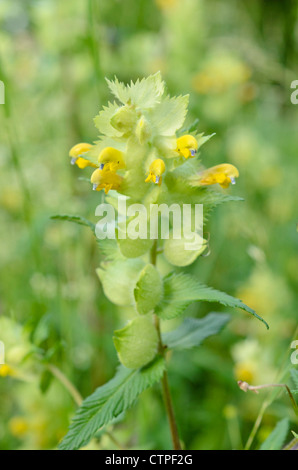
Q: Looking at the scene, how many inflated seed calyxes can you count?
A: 5